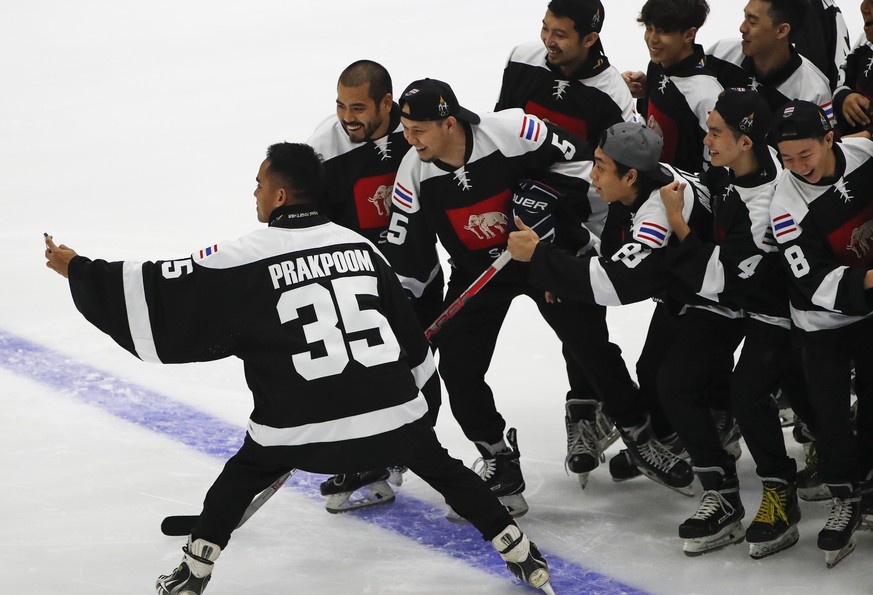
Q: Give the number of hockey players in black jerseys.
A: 11